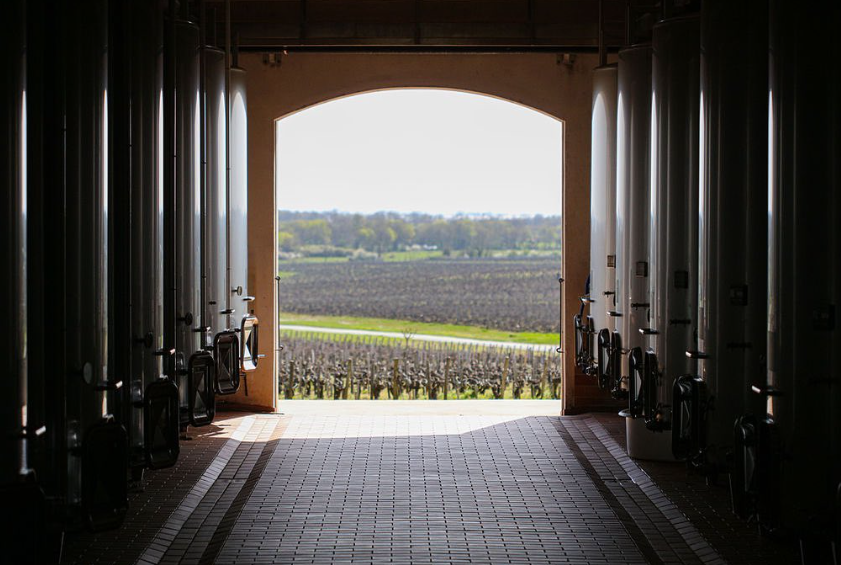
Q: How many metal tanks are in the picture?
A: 11